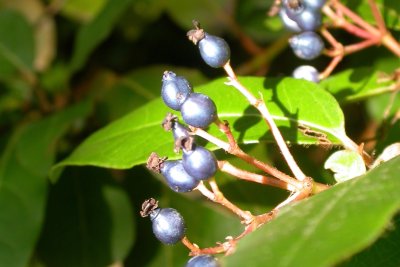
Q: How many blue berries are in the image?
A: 13